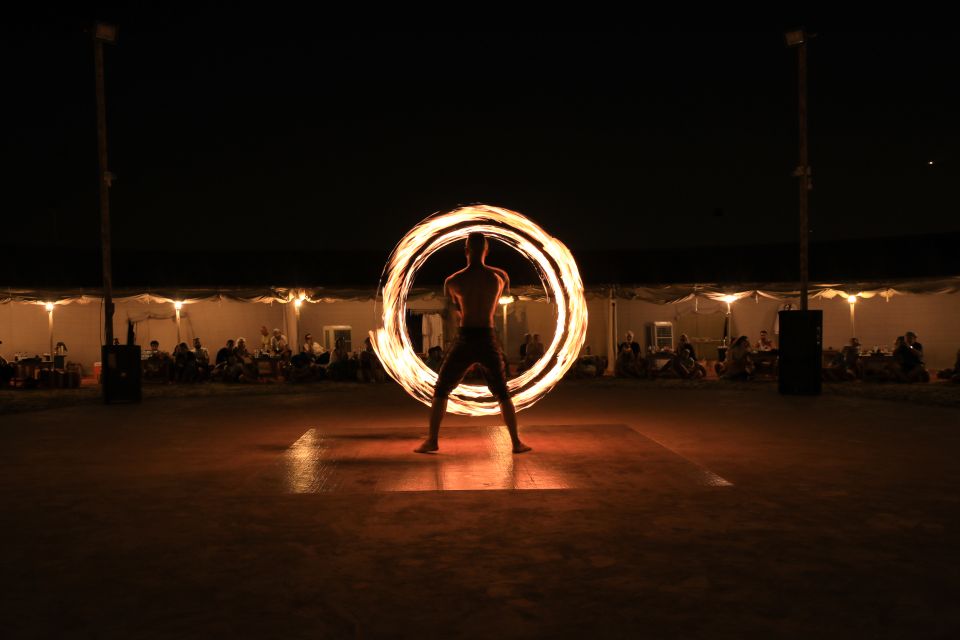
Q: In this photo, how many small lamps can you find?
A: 6